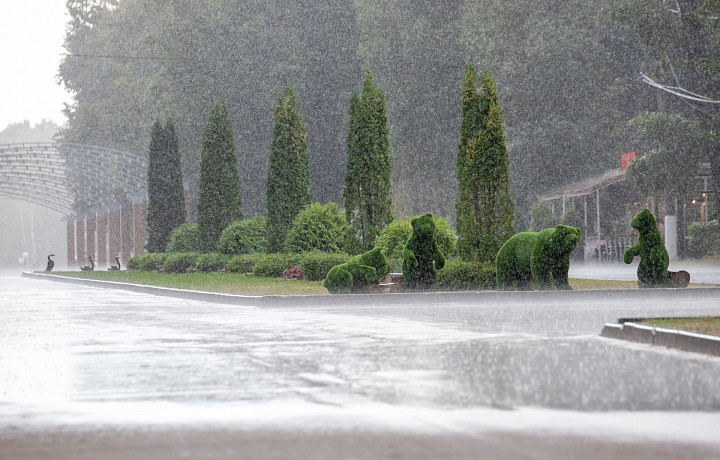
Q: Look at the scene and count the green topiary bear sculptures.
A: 4